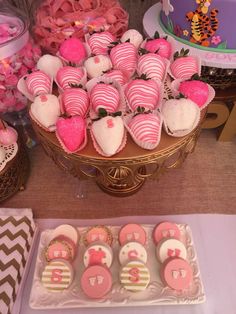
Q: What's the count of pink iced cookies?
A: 6